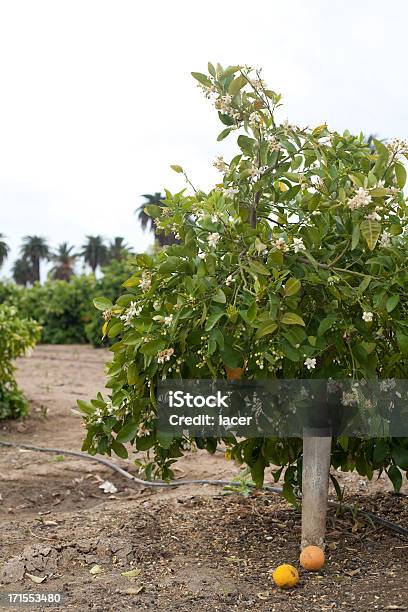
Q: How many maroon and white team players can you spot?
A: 0